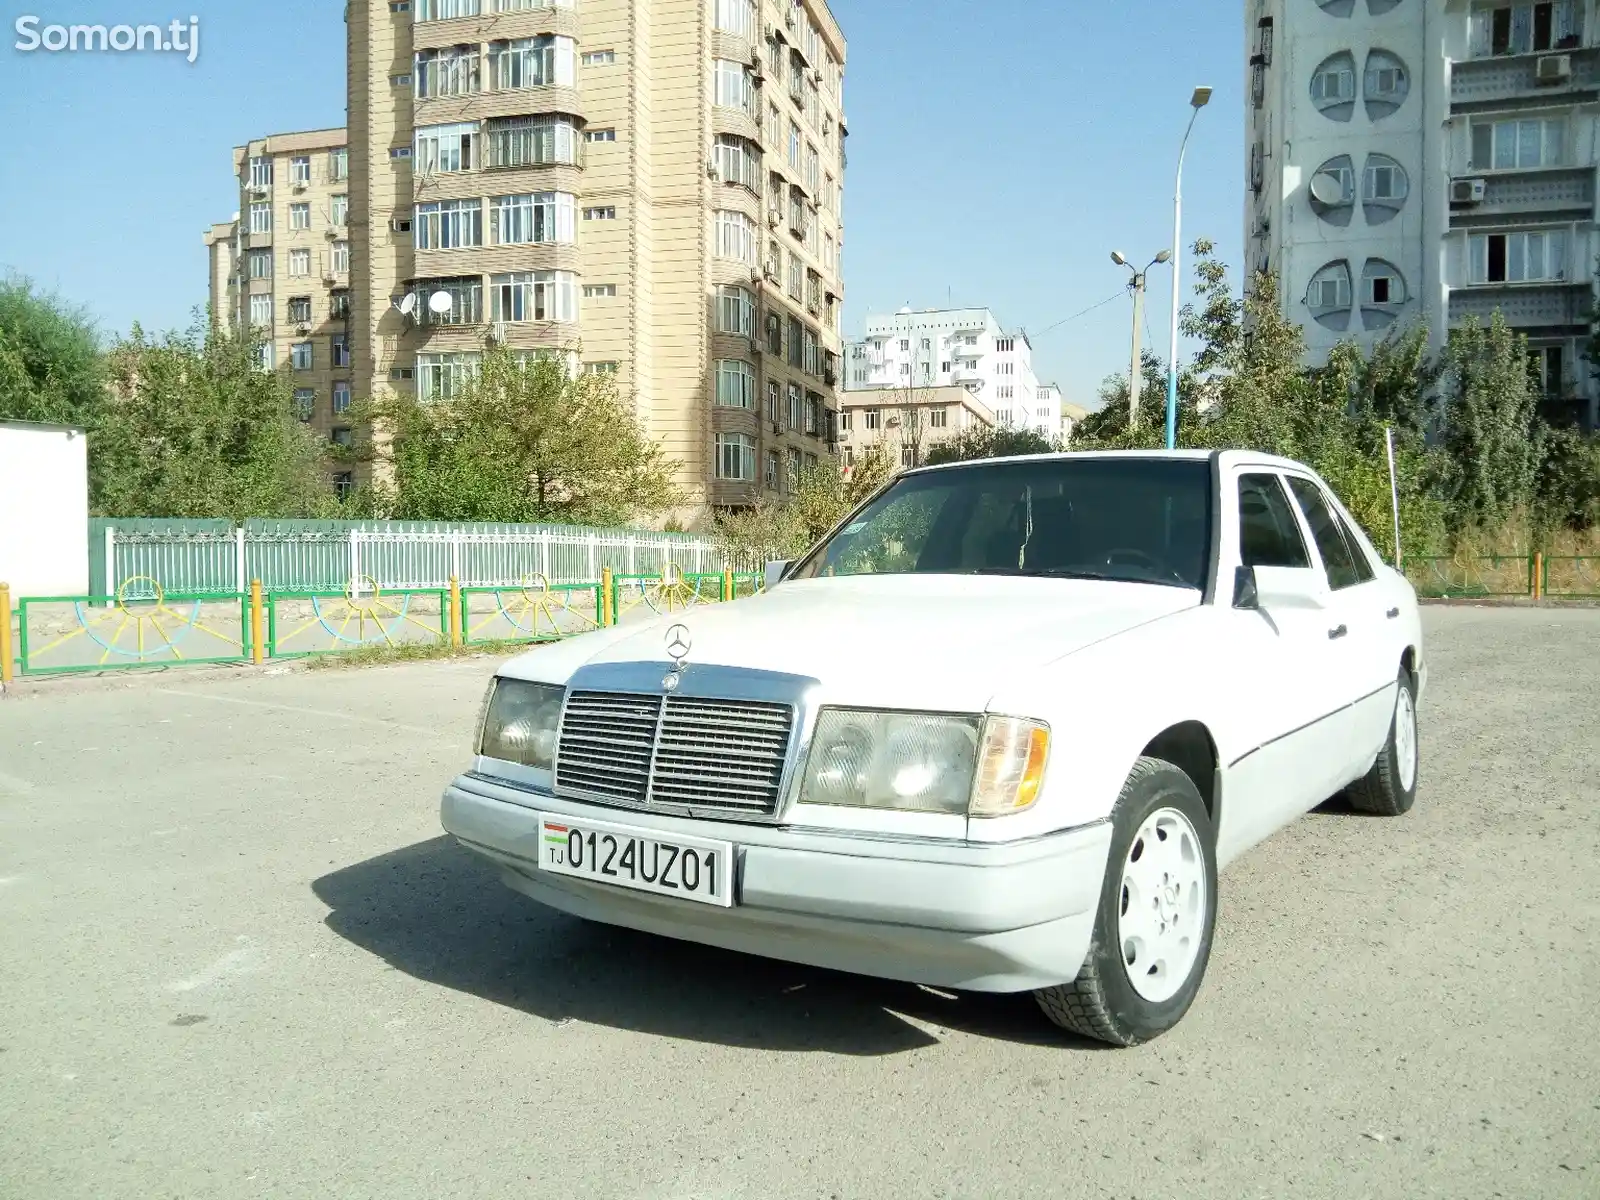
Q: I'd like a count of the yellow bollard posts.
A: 6